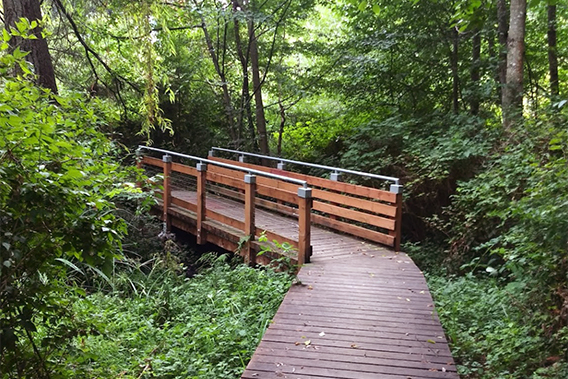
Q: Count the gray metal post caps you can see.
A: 10